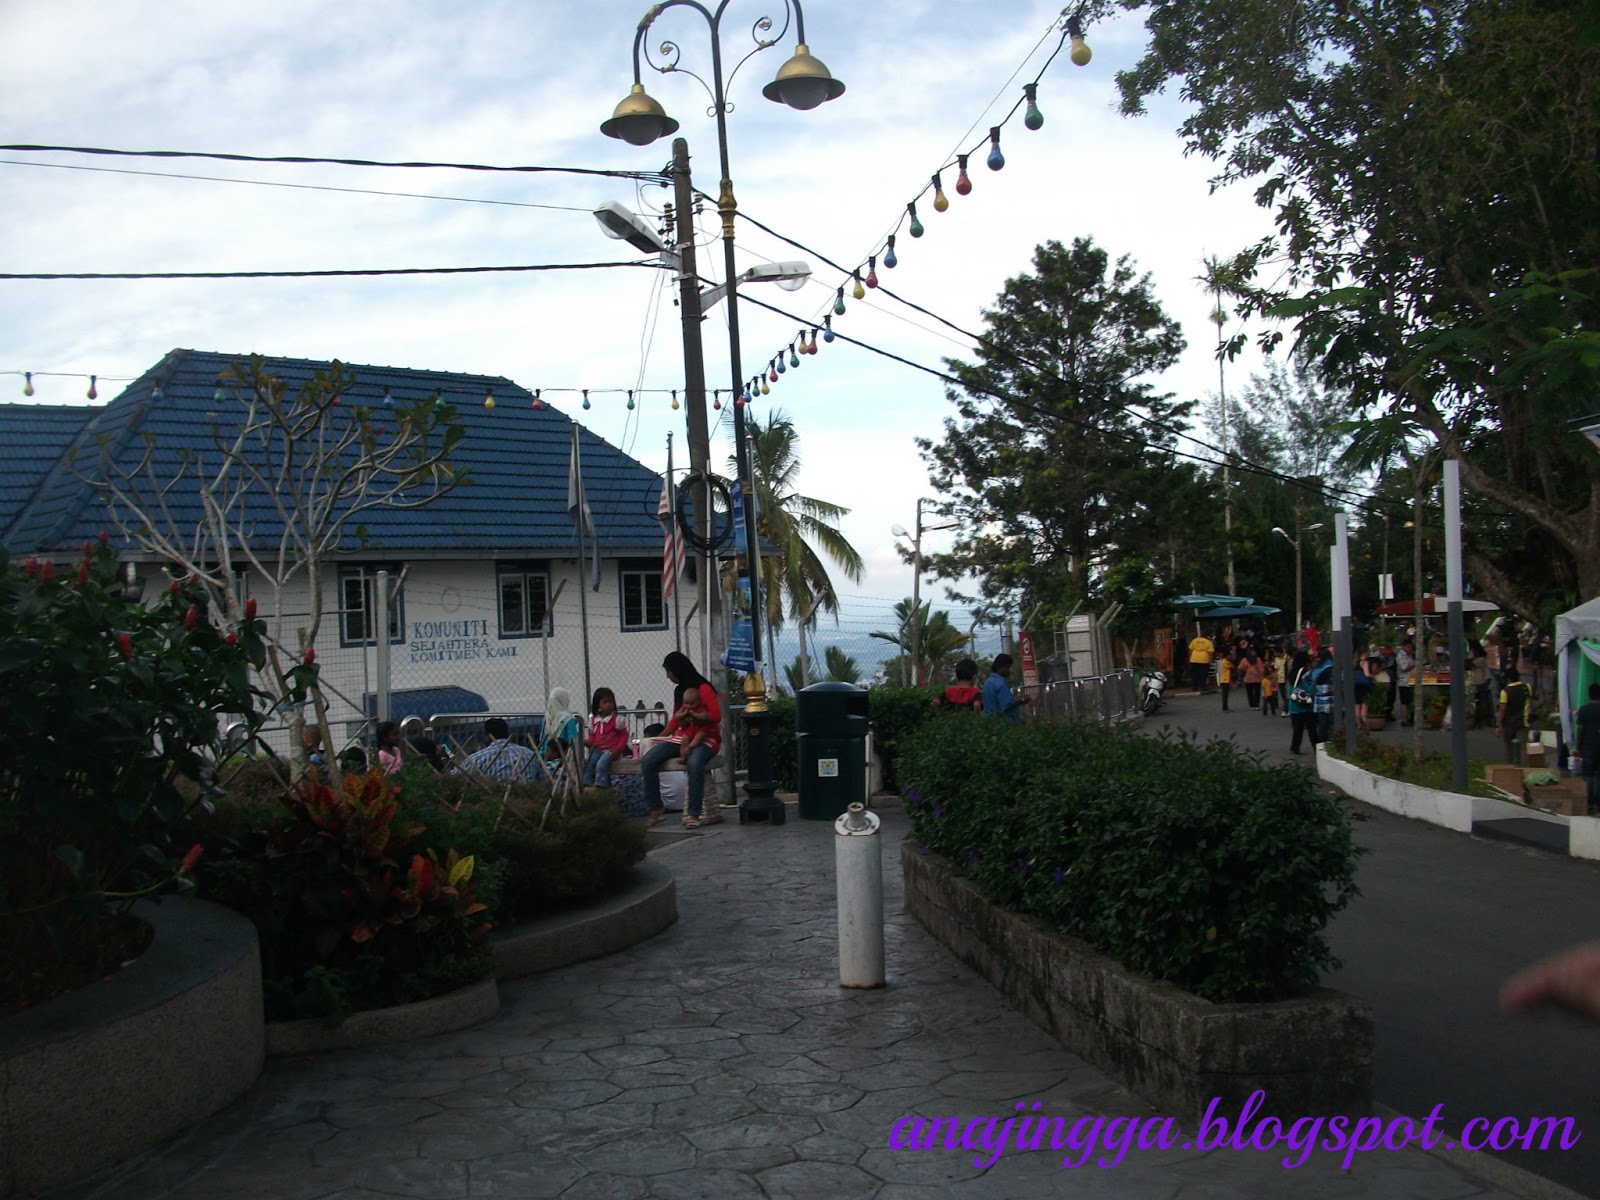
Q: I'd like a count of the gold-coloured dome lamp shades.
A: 2